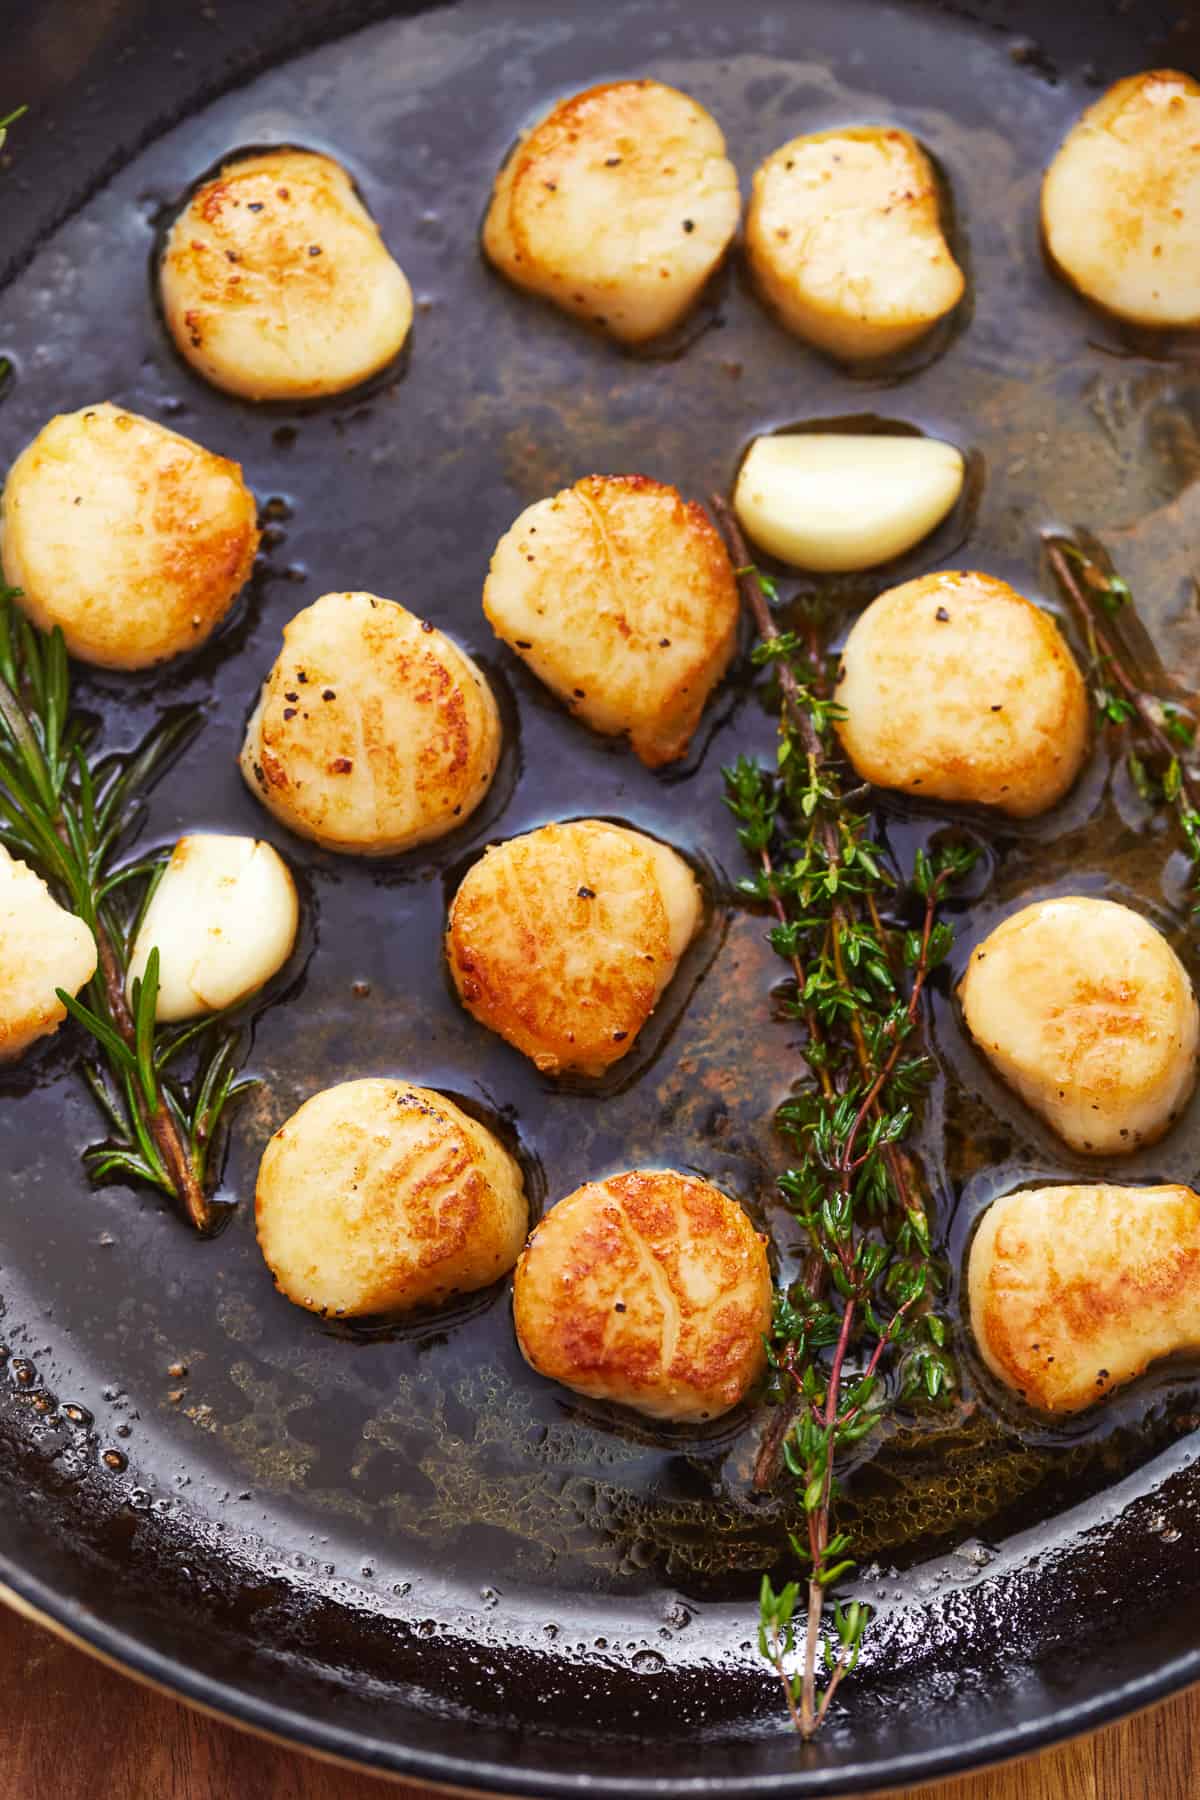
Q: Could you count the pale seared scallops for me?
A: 14